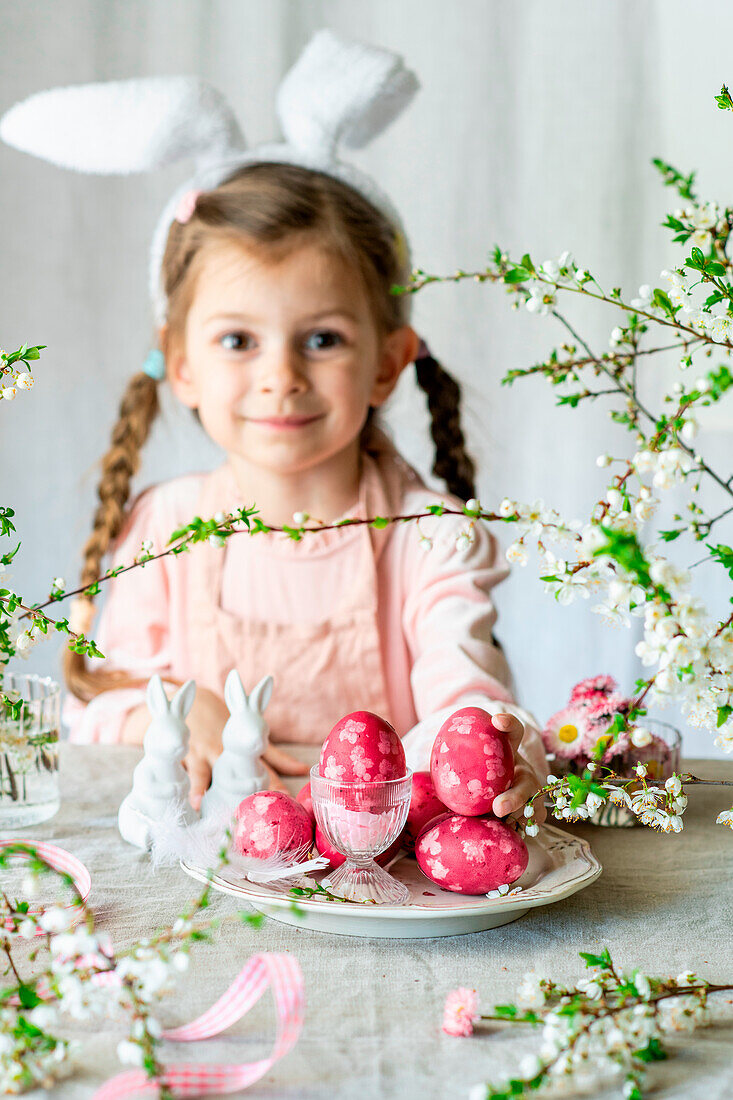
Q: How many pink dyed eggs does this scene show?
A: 7